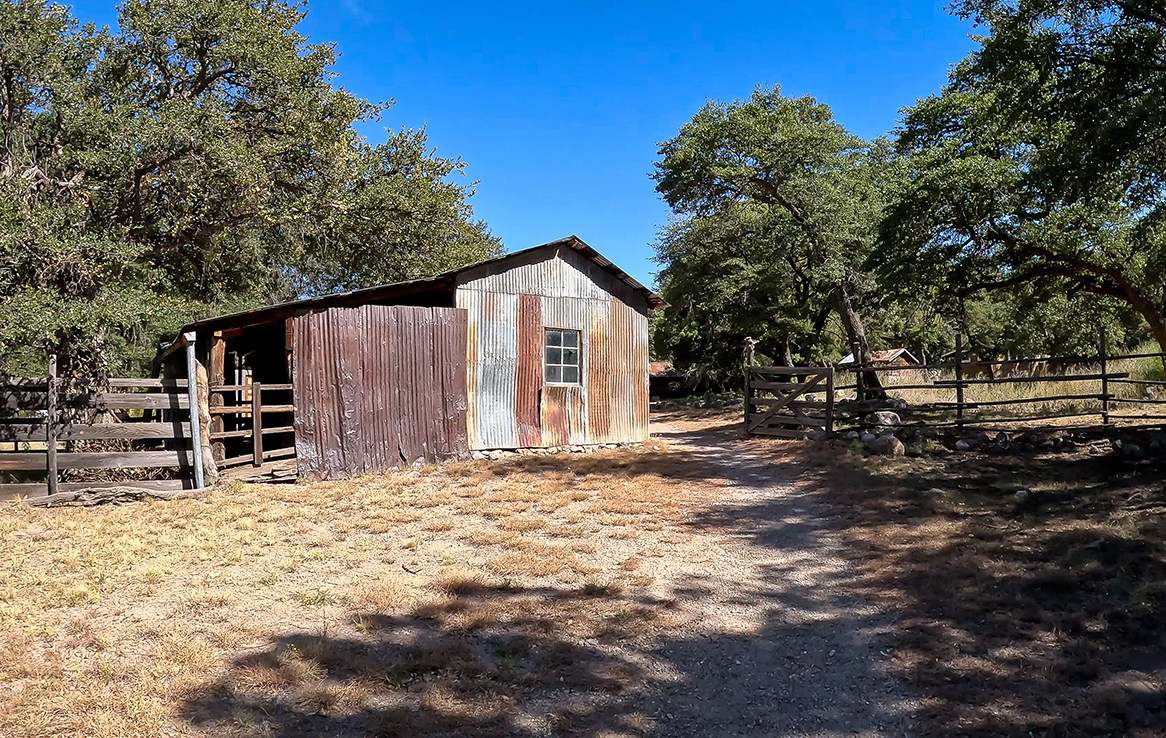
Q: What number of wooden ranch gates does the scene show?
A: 1